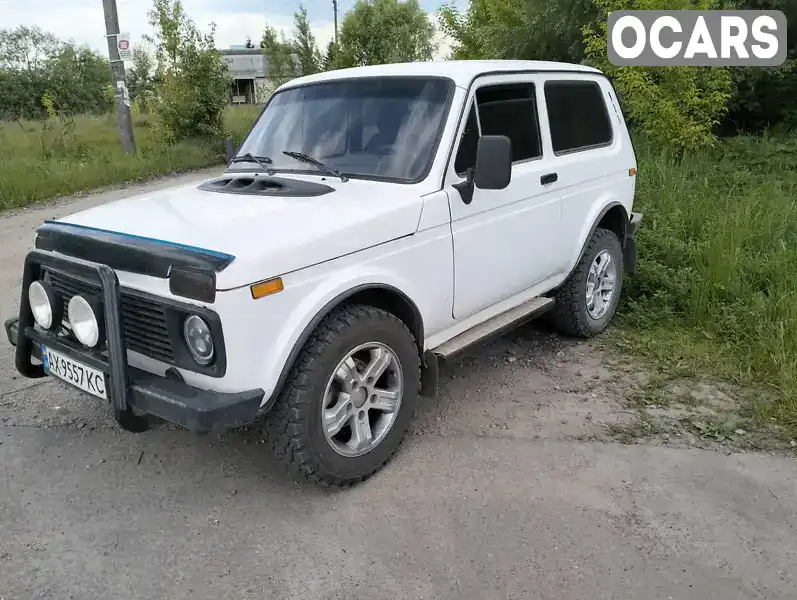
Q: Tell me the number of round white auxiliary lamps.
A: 2